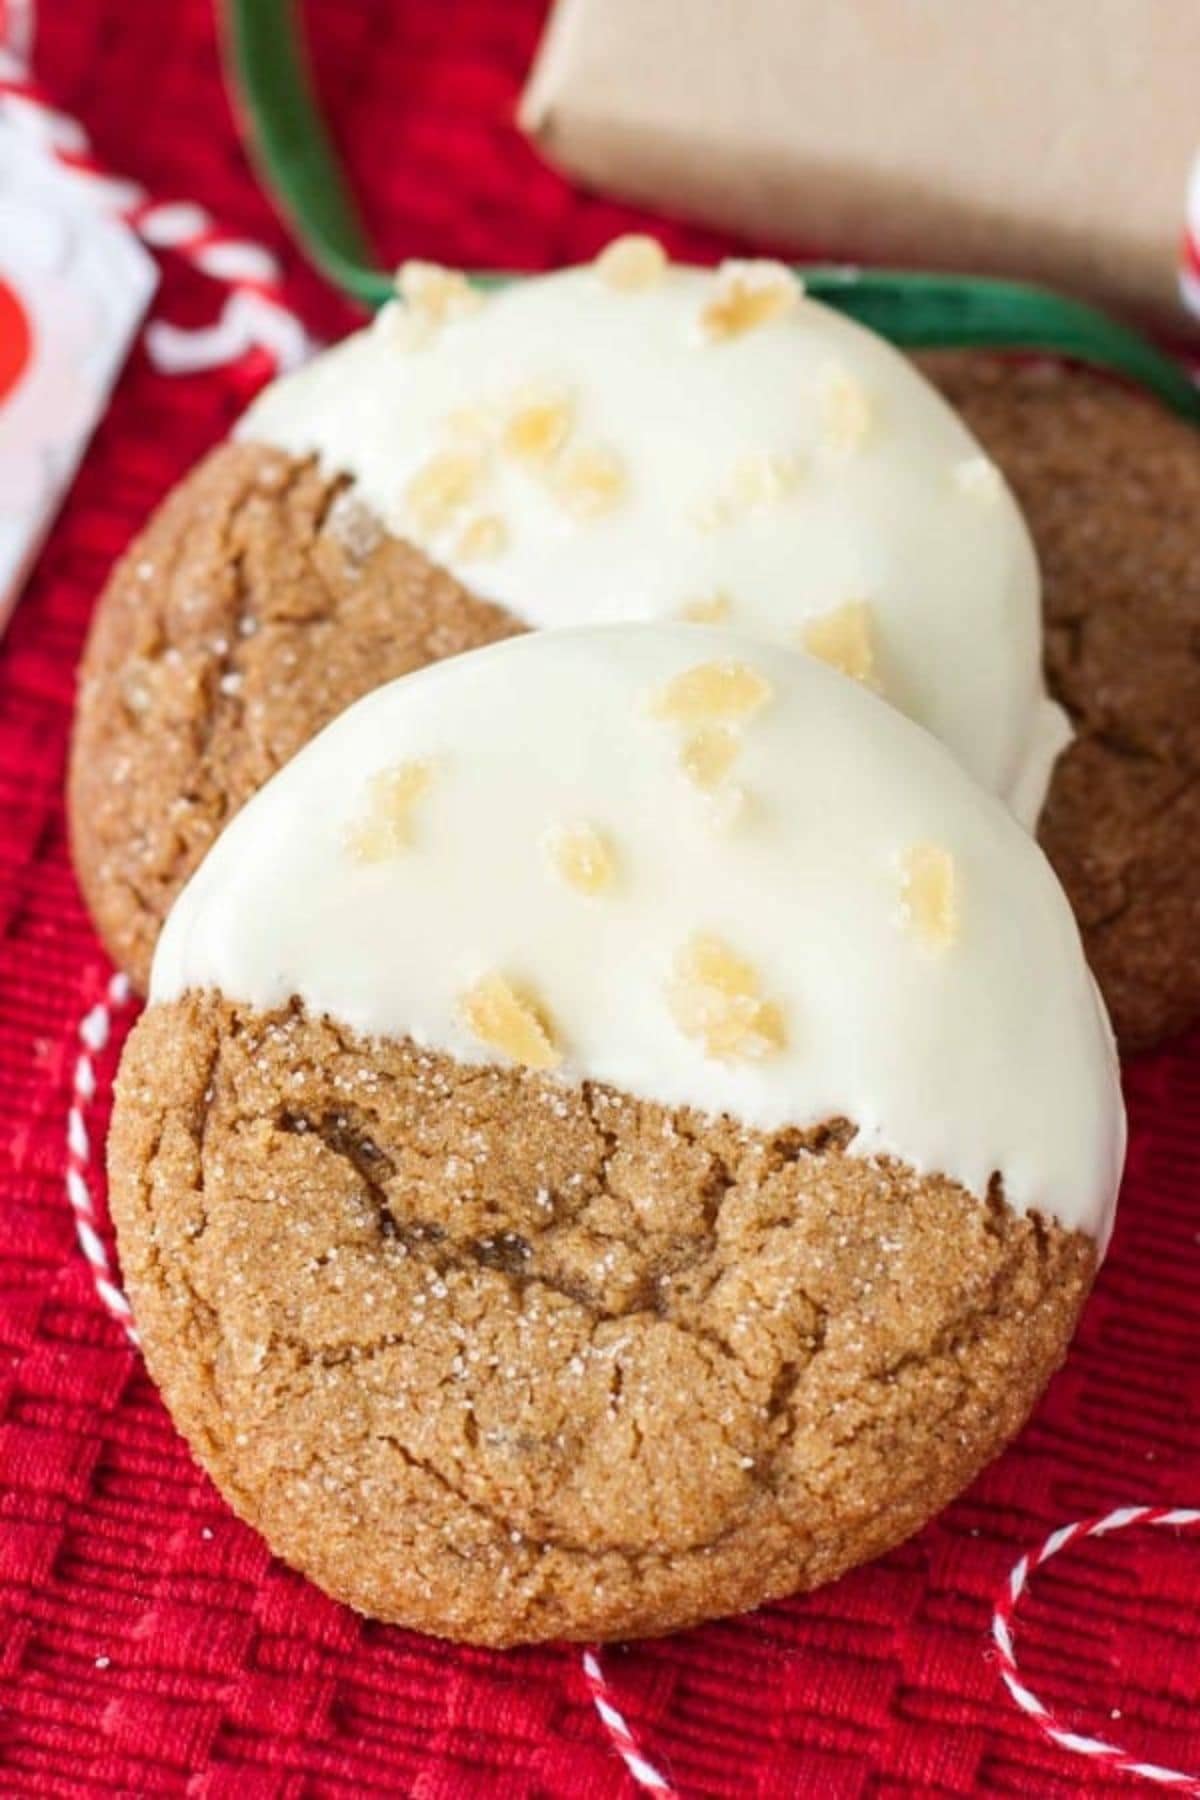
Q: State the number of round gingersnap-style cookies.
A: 3